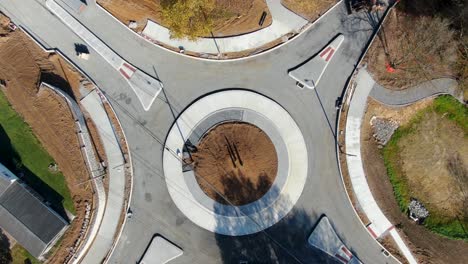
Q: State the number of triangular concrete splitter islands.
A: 4